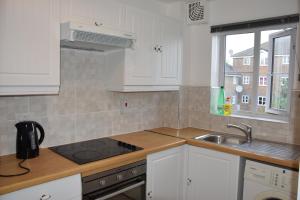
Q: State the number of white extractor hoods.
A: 1